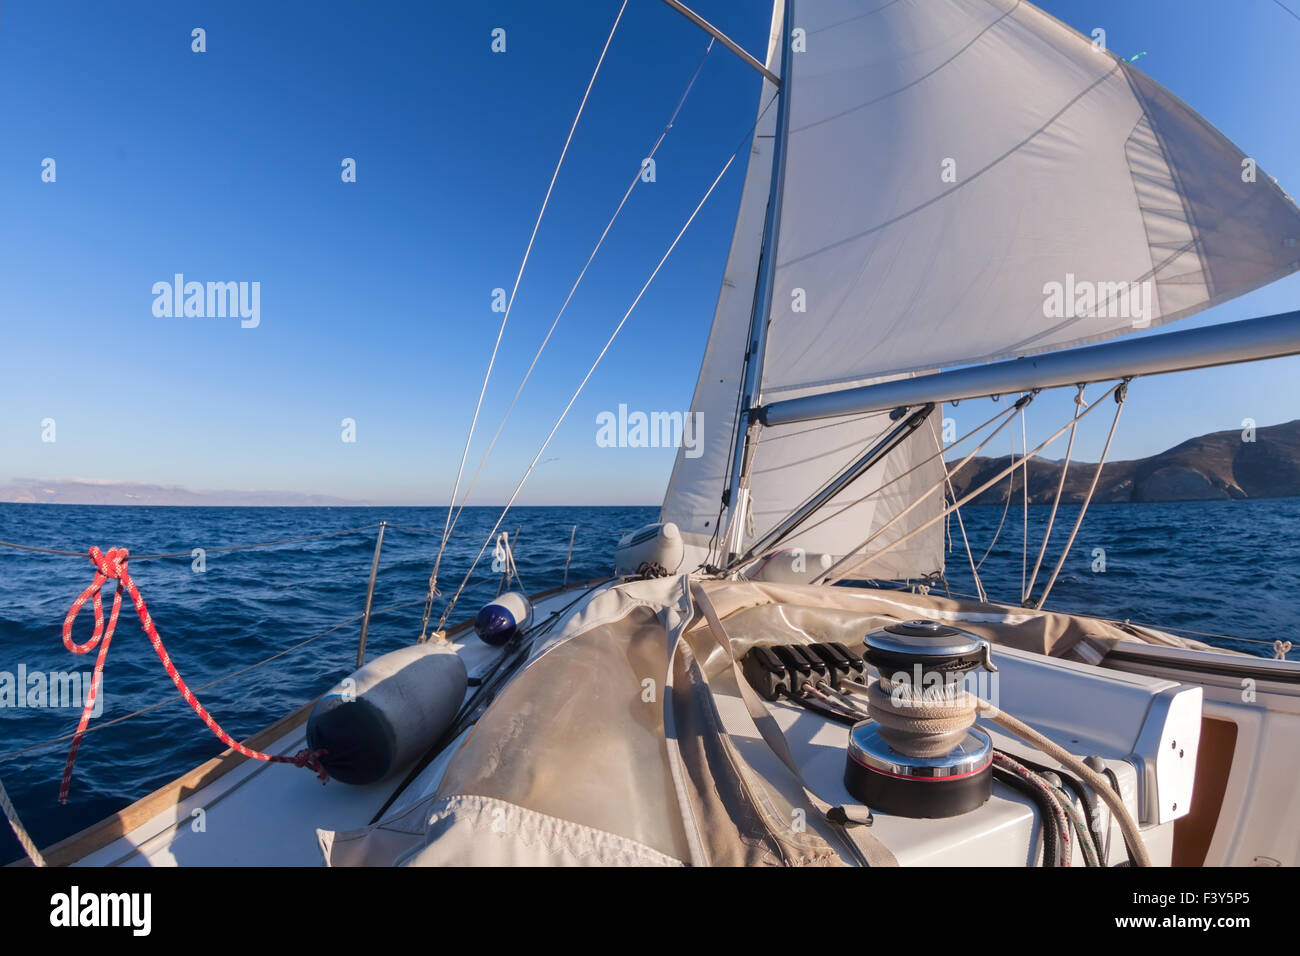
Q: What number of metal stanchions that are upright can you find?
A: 3